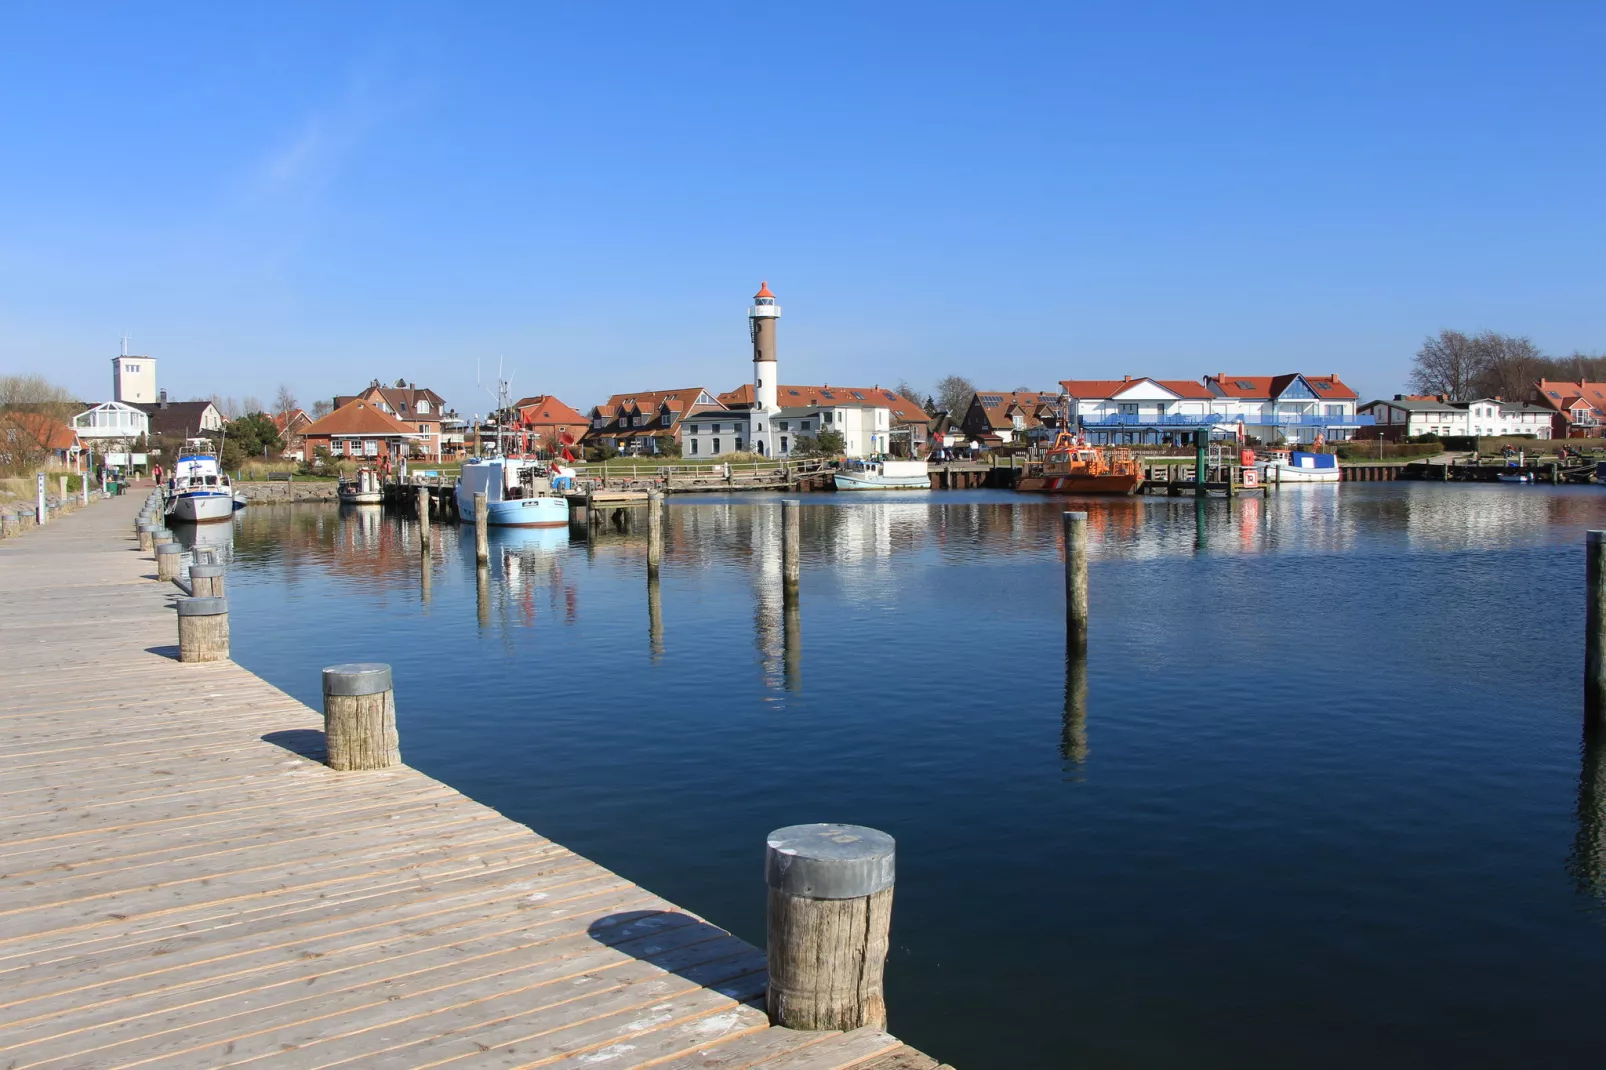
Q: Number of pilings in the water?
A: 6